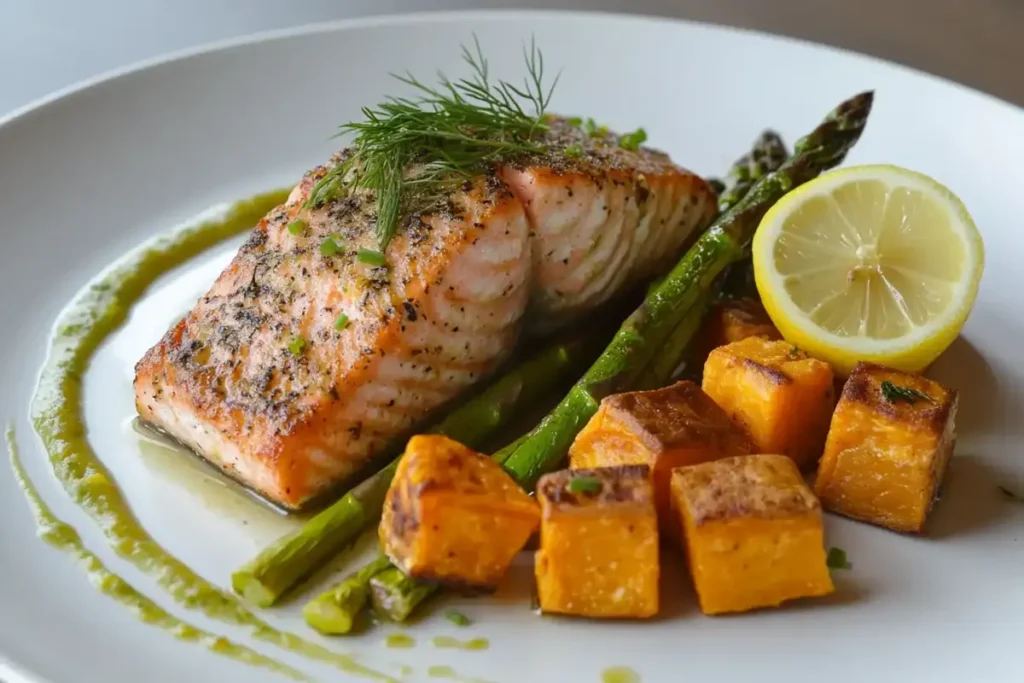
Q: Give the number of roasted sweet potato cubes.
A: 7